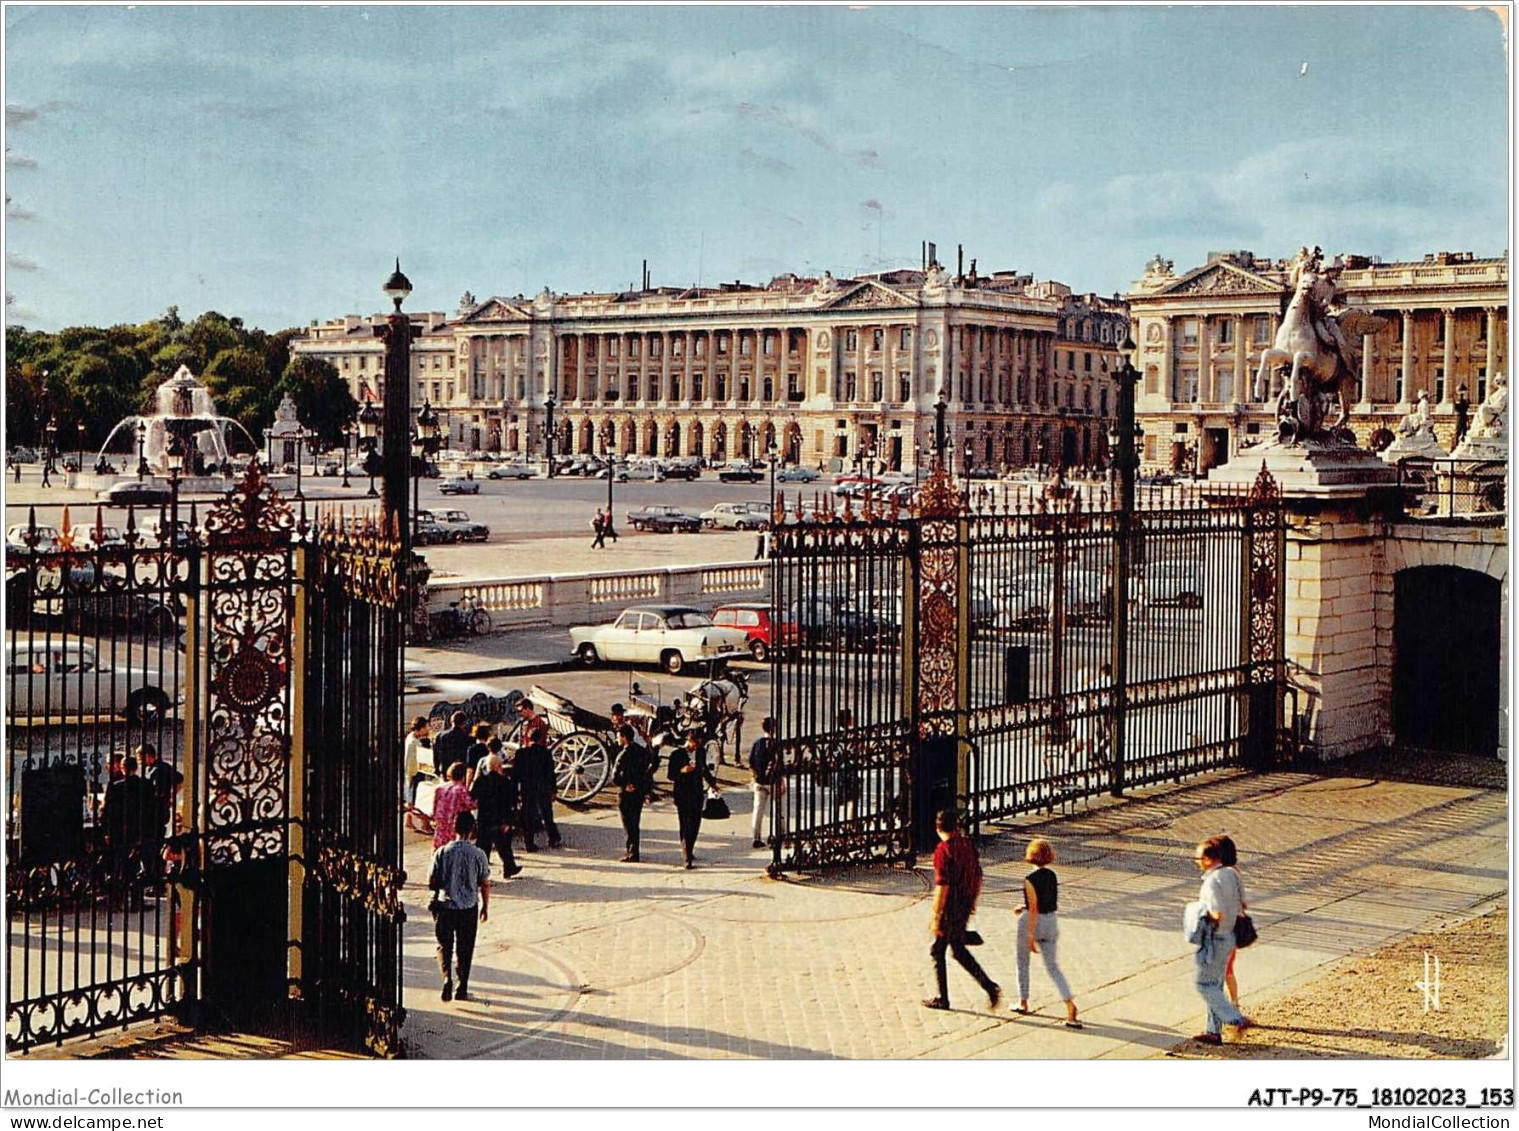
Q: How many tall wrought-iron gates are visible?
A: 2